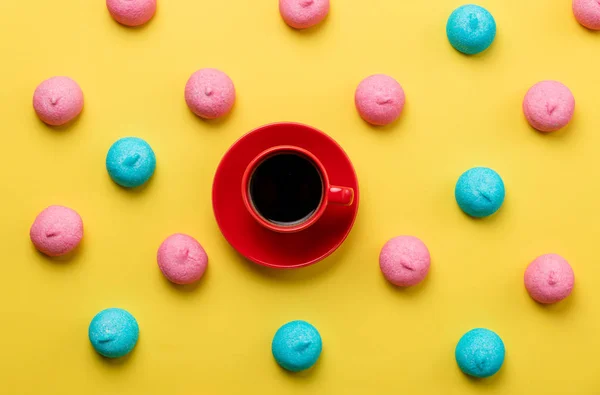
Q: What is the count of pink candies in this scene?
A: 11